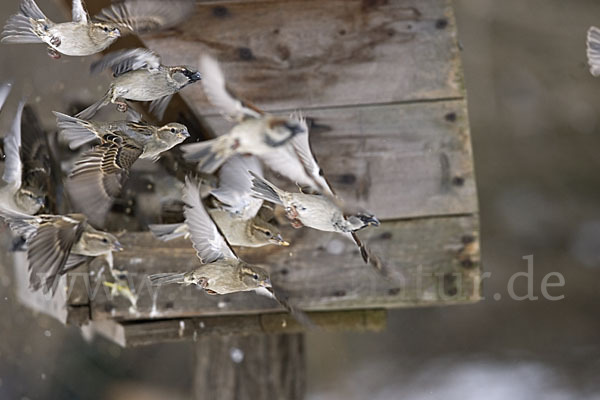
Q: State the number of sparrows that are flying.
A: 9